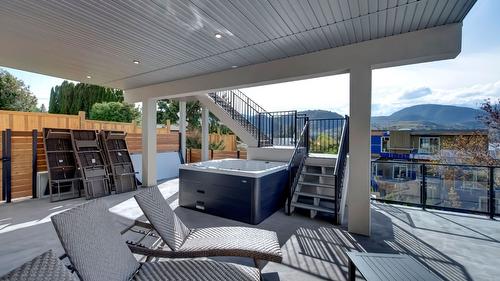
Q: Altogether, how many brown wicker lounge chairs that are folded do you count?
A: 3